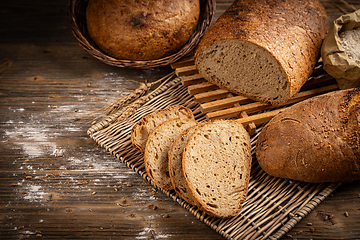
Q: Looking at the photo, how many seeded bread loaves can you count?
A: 3